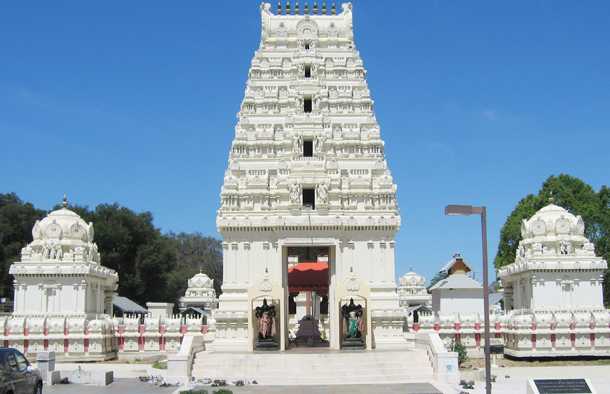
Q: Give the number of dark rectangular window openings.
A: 5